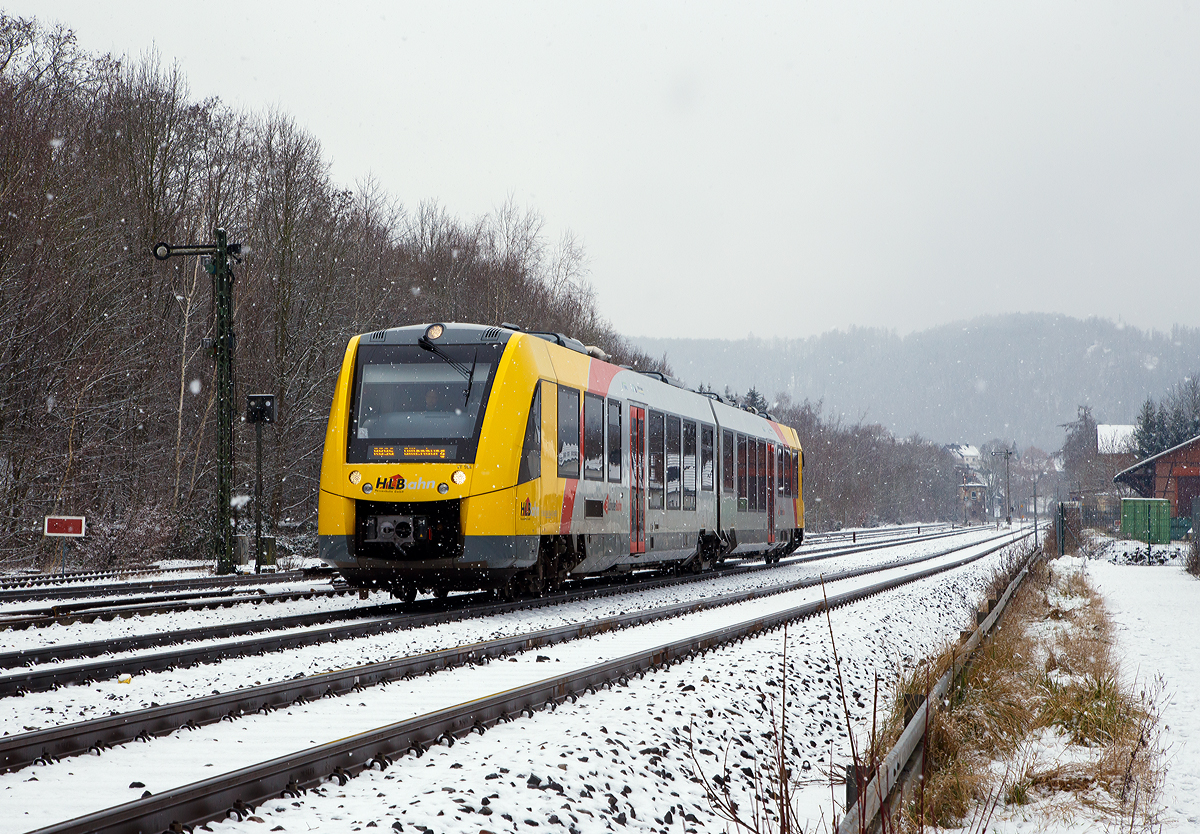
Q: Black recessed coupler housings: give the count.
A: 1